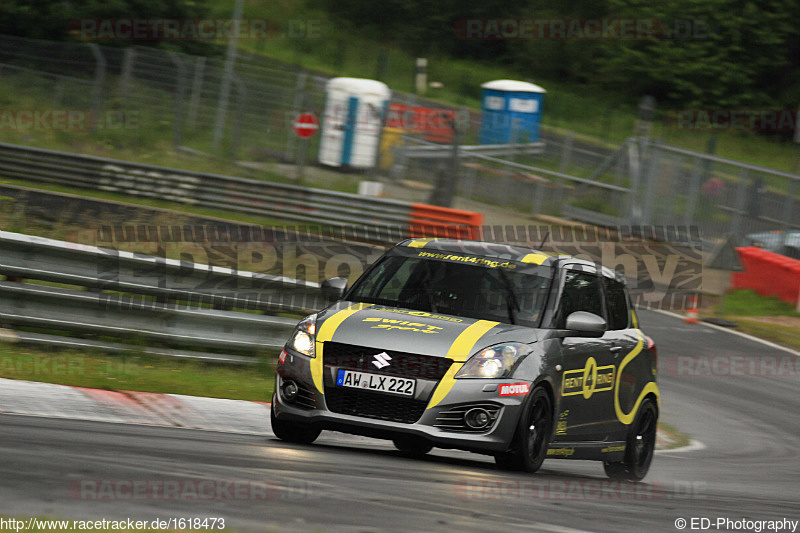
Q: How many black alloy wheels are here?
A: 2